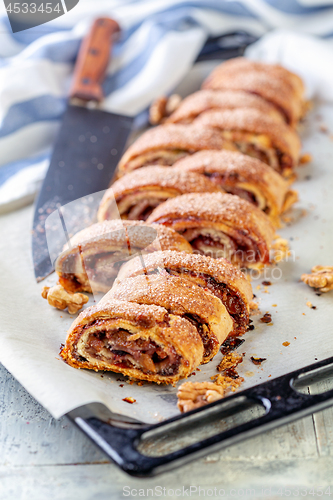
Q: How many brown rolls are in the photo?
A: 11